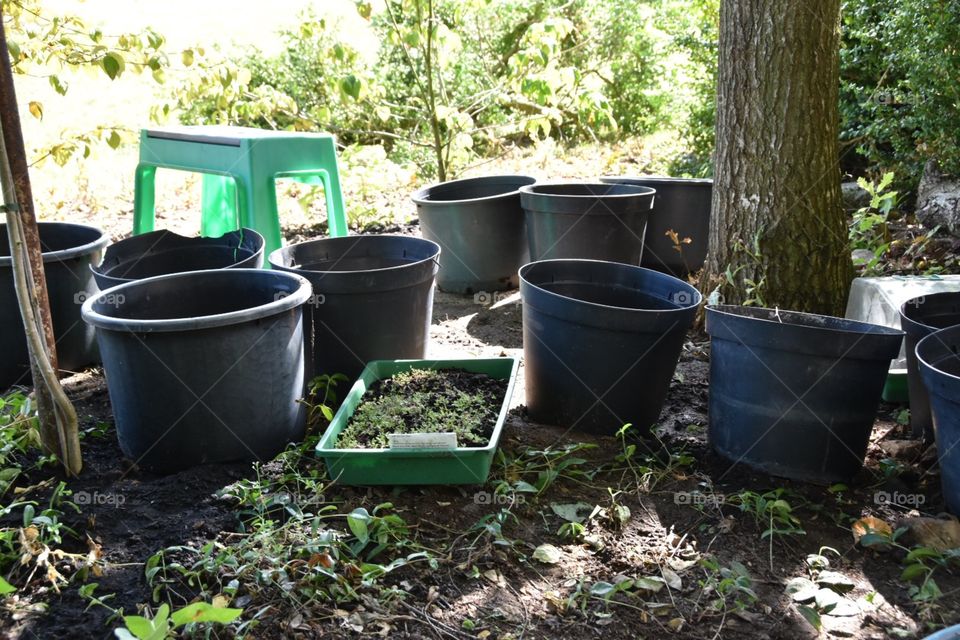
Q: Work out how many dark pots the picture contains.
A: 11